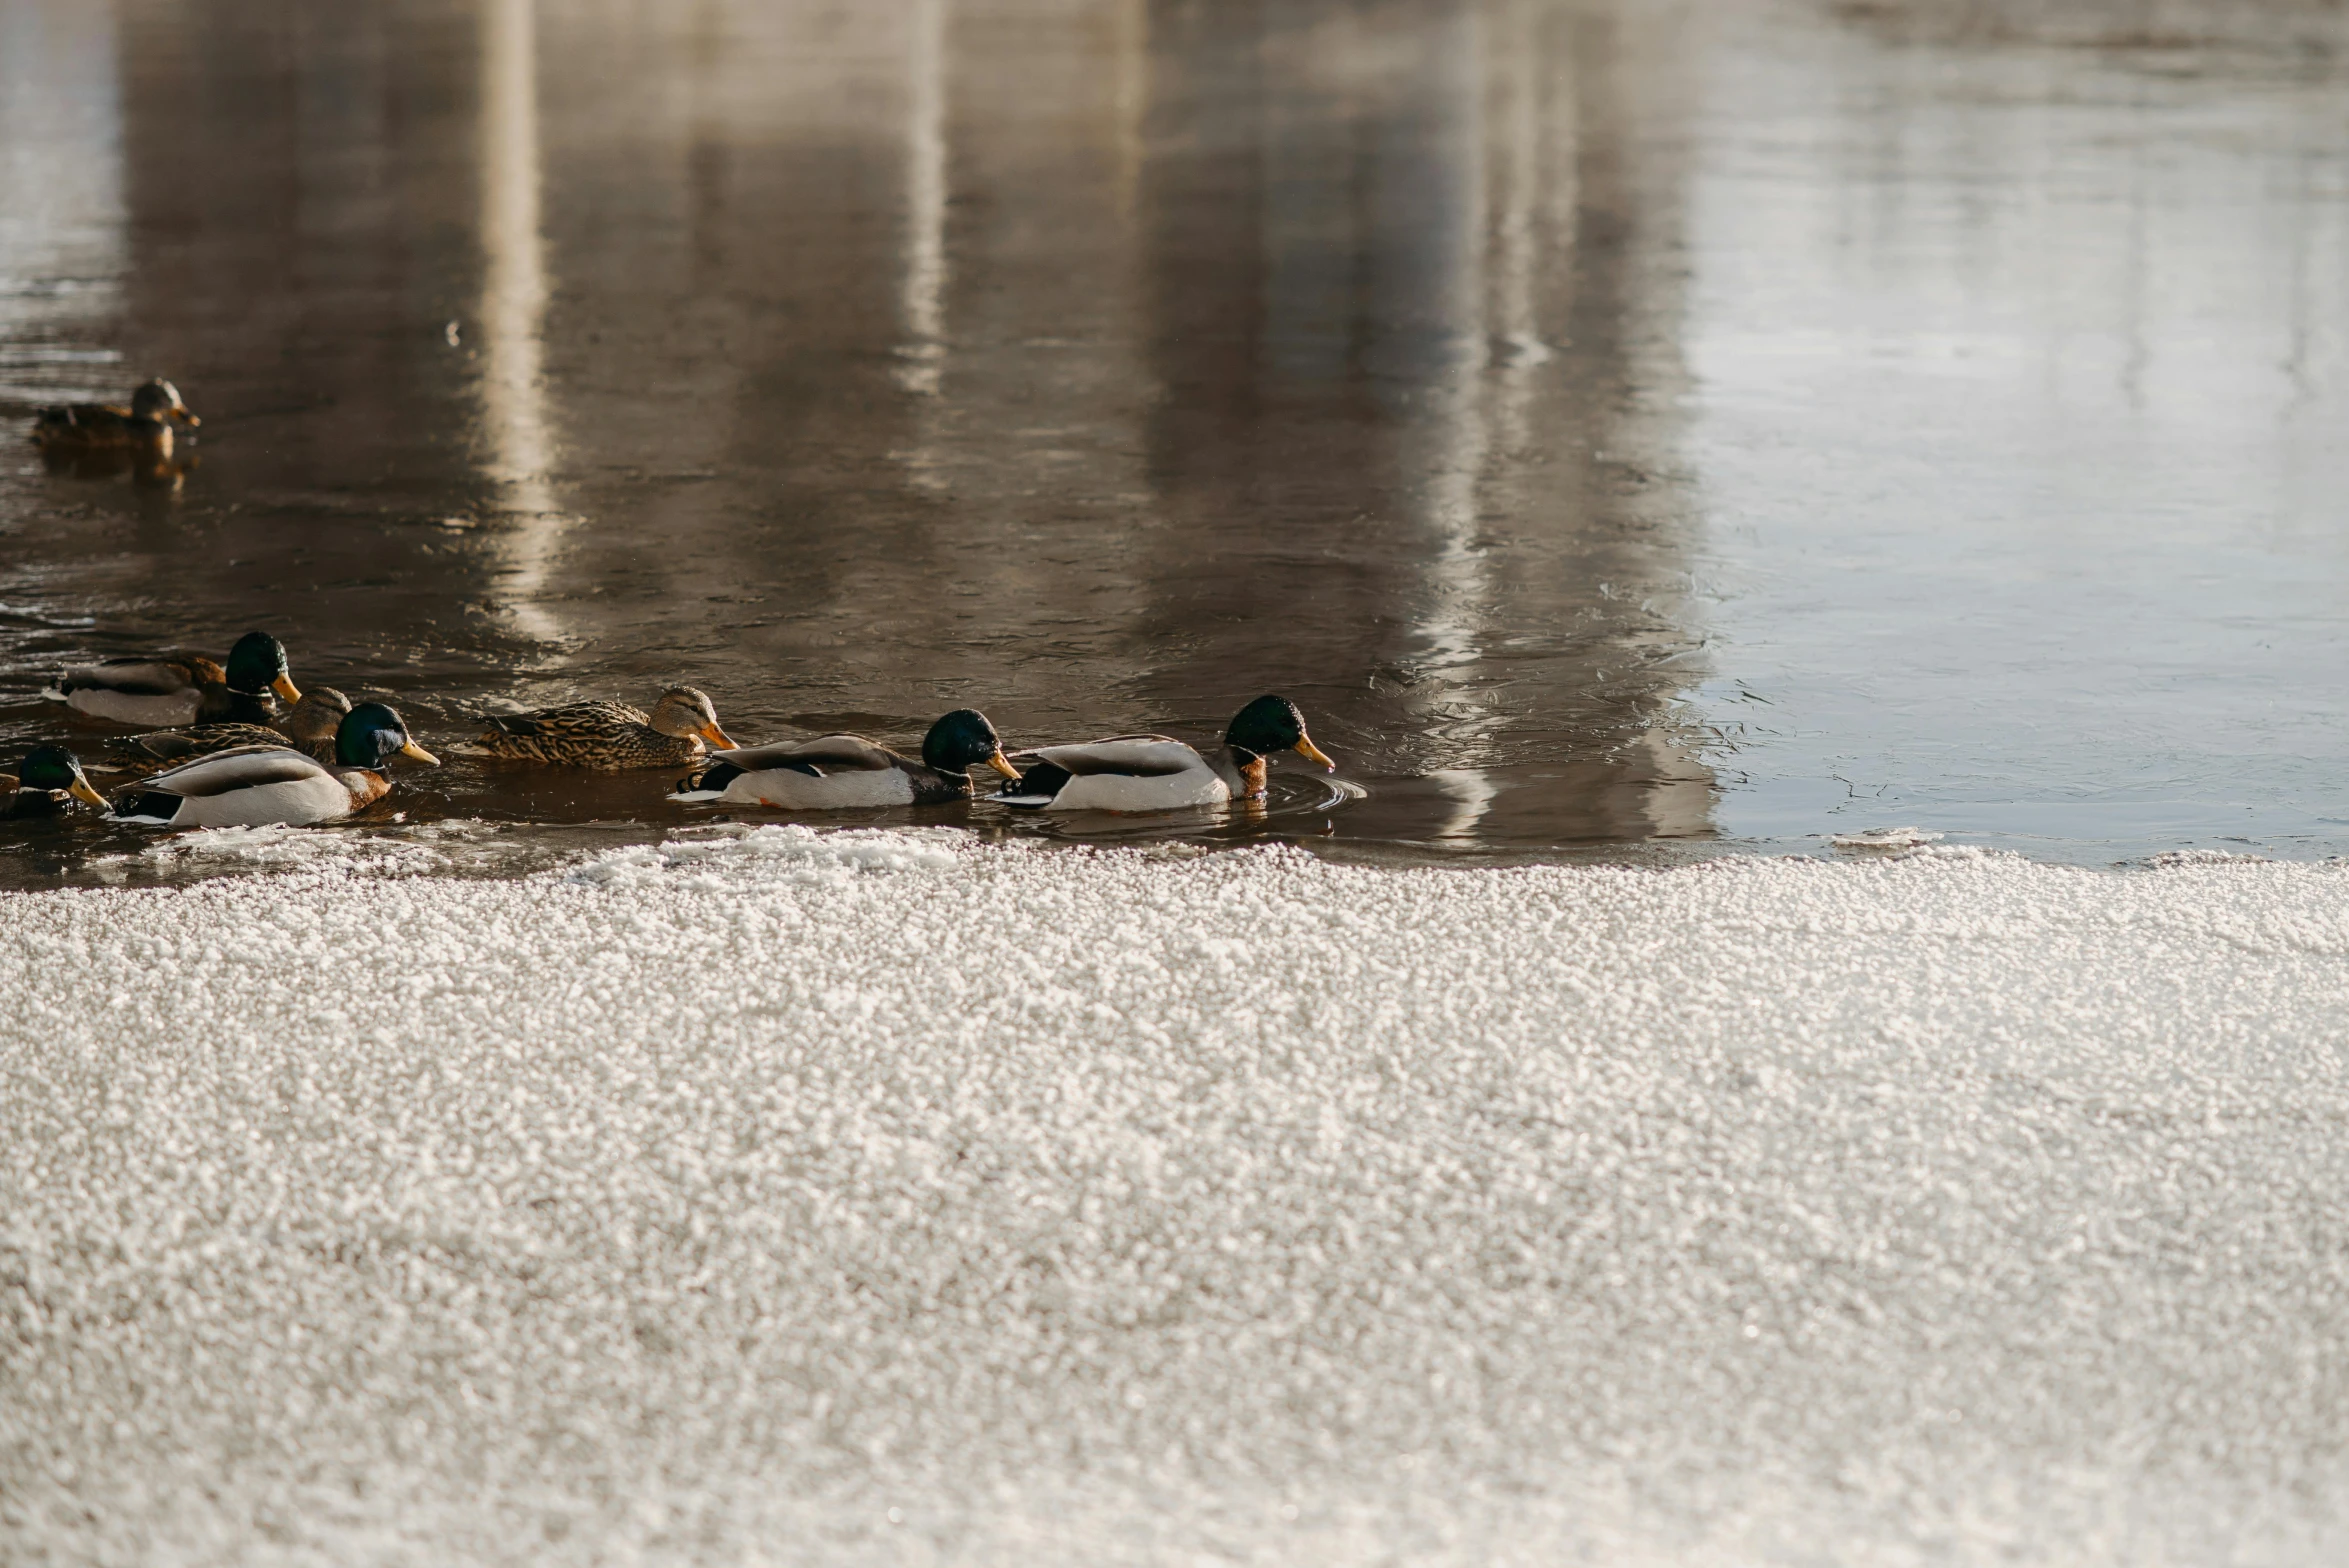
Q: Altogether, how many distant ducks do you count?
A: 1